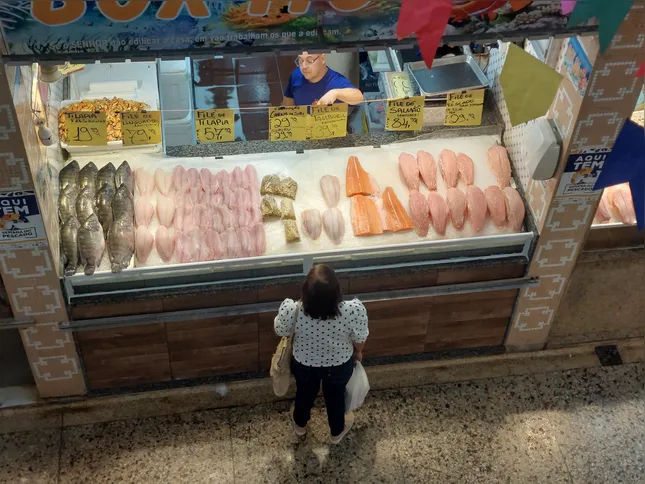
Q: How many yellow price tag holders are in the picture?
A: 7